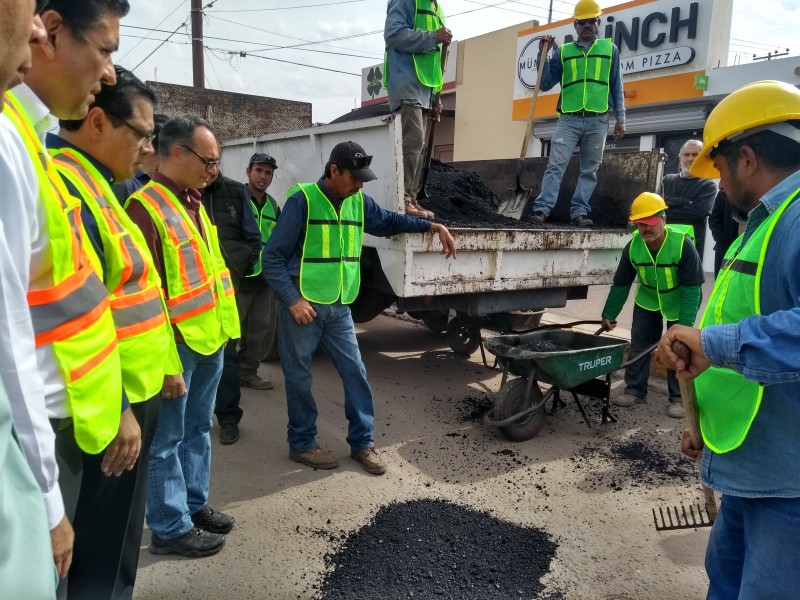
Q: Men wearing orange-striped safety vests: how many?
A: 3